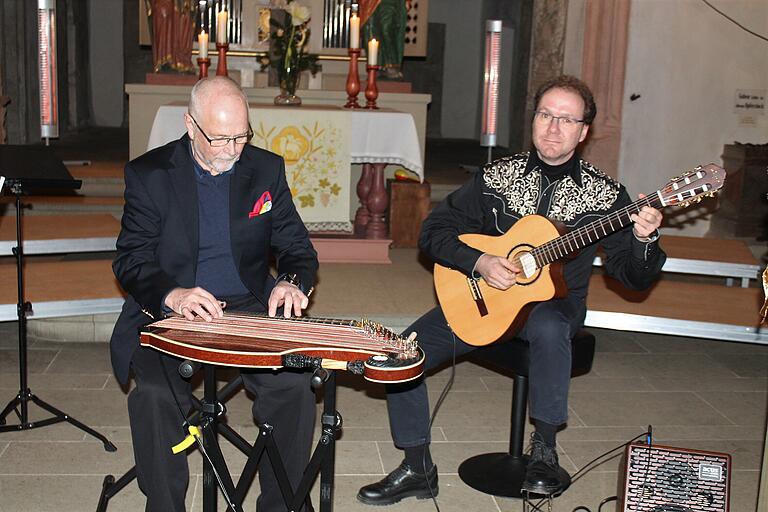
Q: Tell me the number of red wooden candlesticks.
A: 4